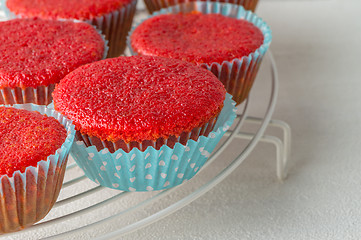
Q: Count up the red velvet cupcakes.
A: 6